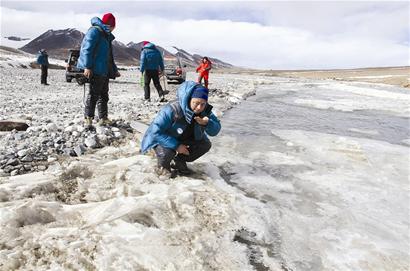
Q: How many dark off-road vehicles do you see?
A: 2